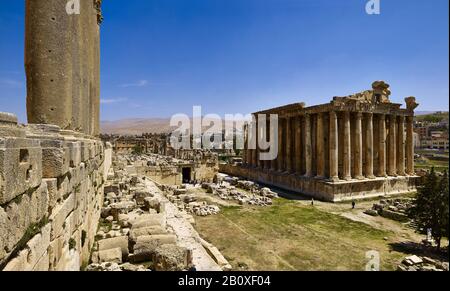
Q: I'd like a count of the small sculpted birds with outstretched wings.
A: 0